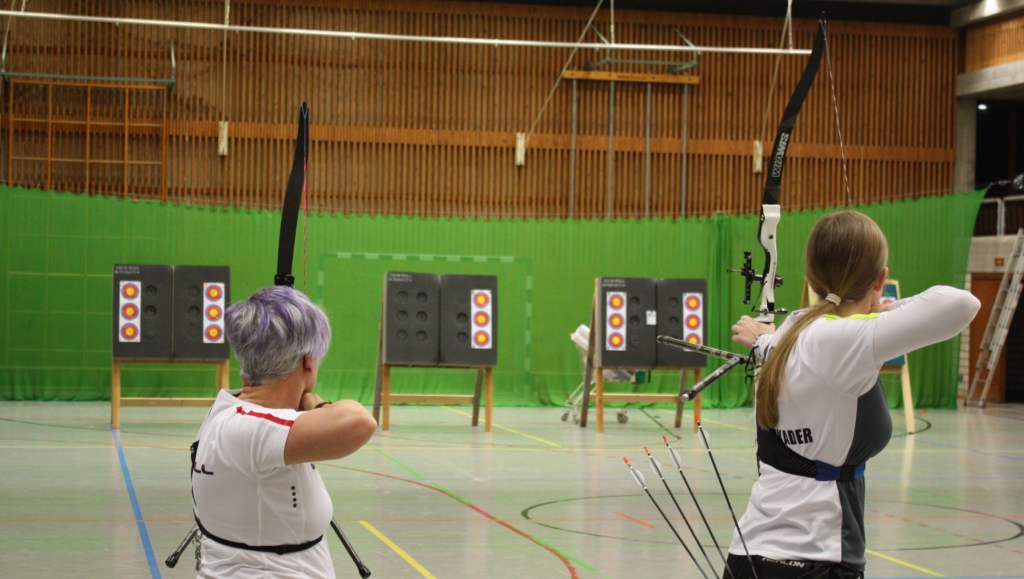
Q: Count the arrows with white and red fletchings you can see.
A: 4